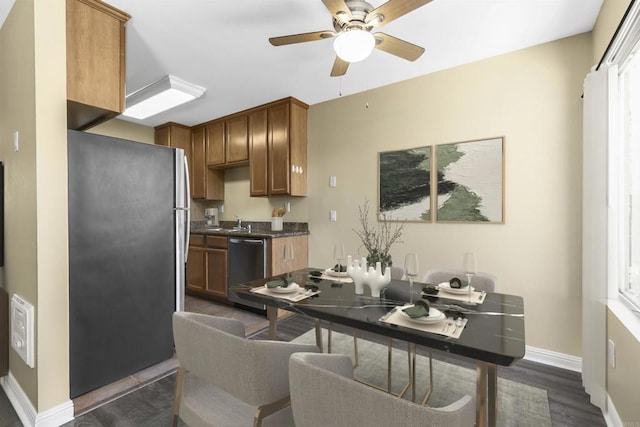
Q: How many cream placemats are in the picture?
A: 4